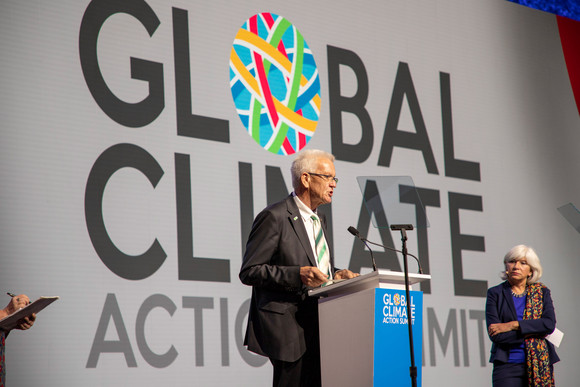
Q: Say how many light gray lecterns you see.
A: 1